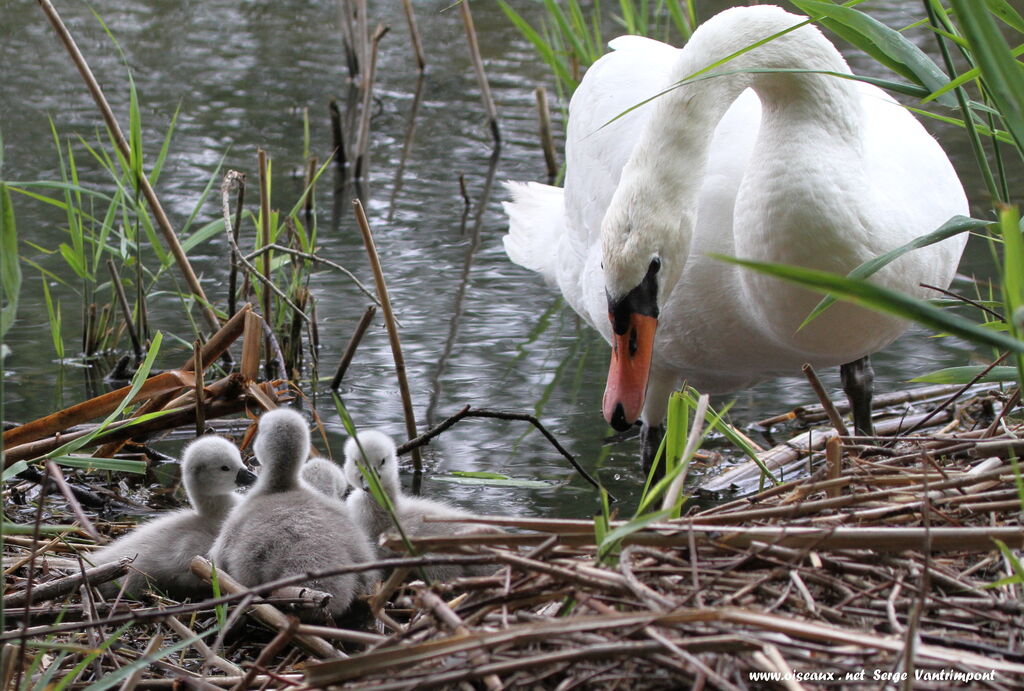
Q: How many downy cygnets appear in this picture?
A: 4